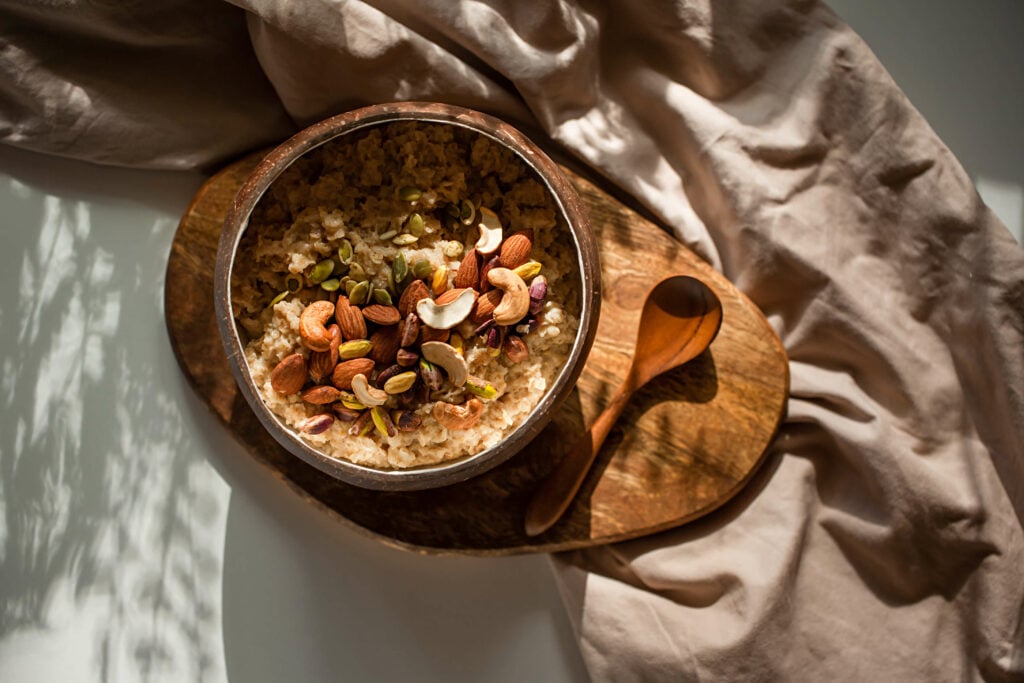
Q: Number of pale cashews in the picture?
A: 4